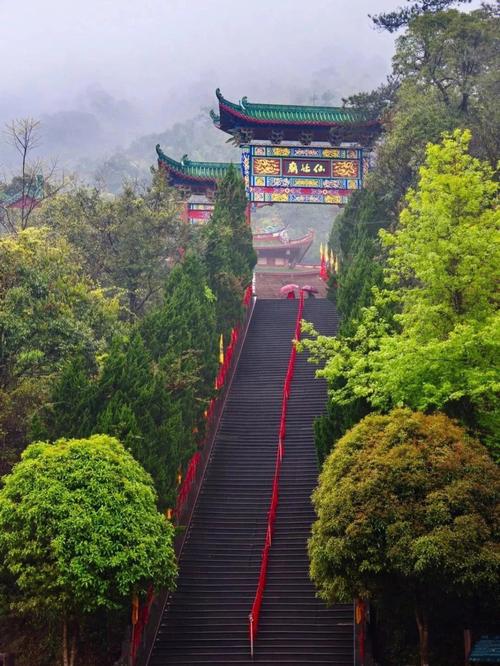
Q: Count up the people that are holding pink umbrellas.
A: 2